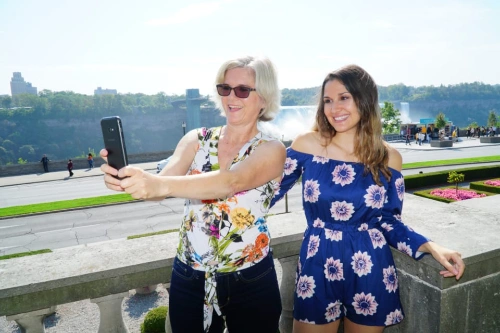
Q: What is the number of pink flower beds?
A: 2